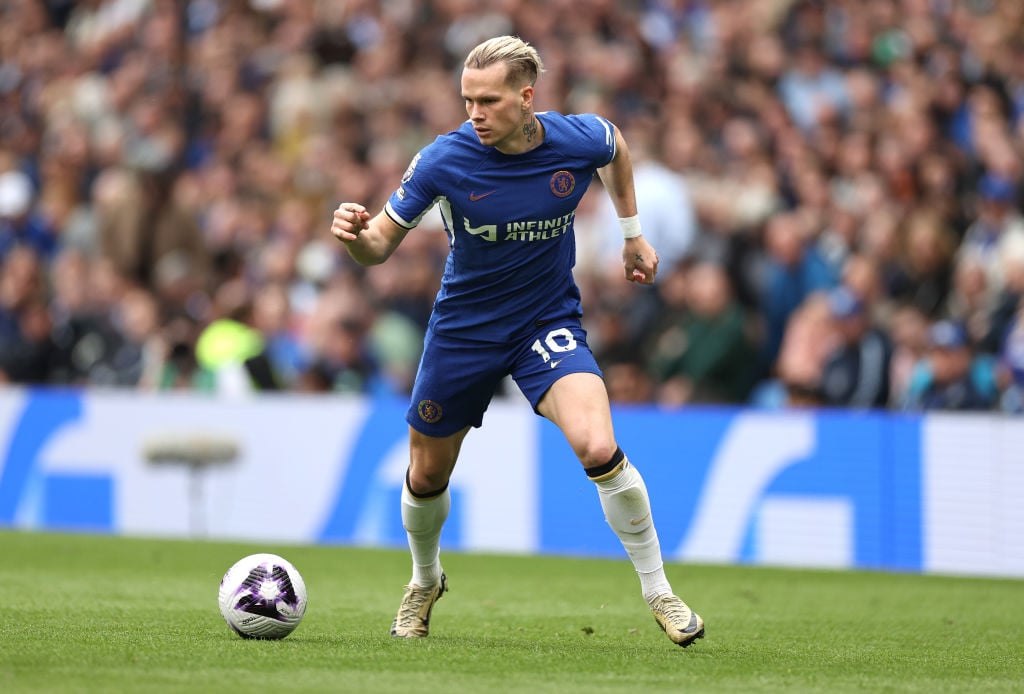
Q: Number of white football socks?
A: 2